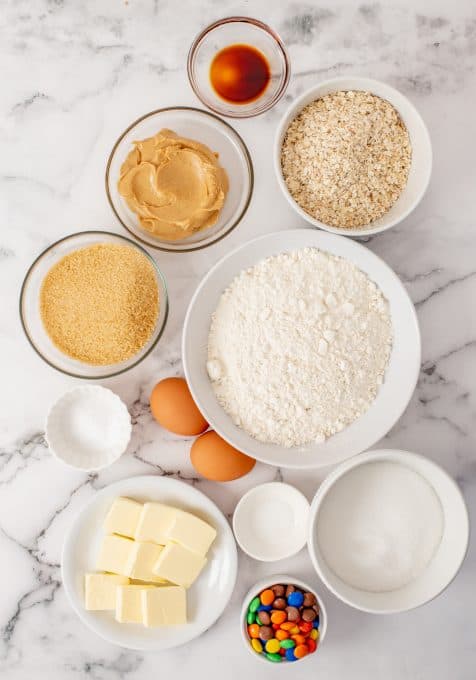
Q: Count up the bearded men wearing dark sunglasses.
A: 0